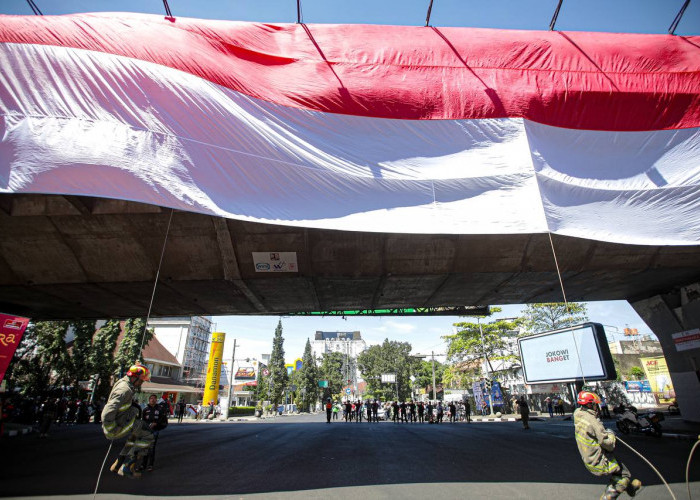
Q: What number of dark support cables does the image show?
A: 6